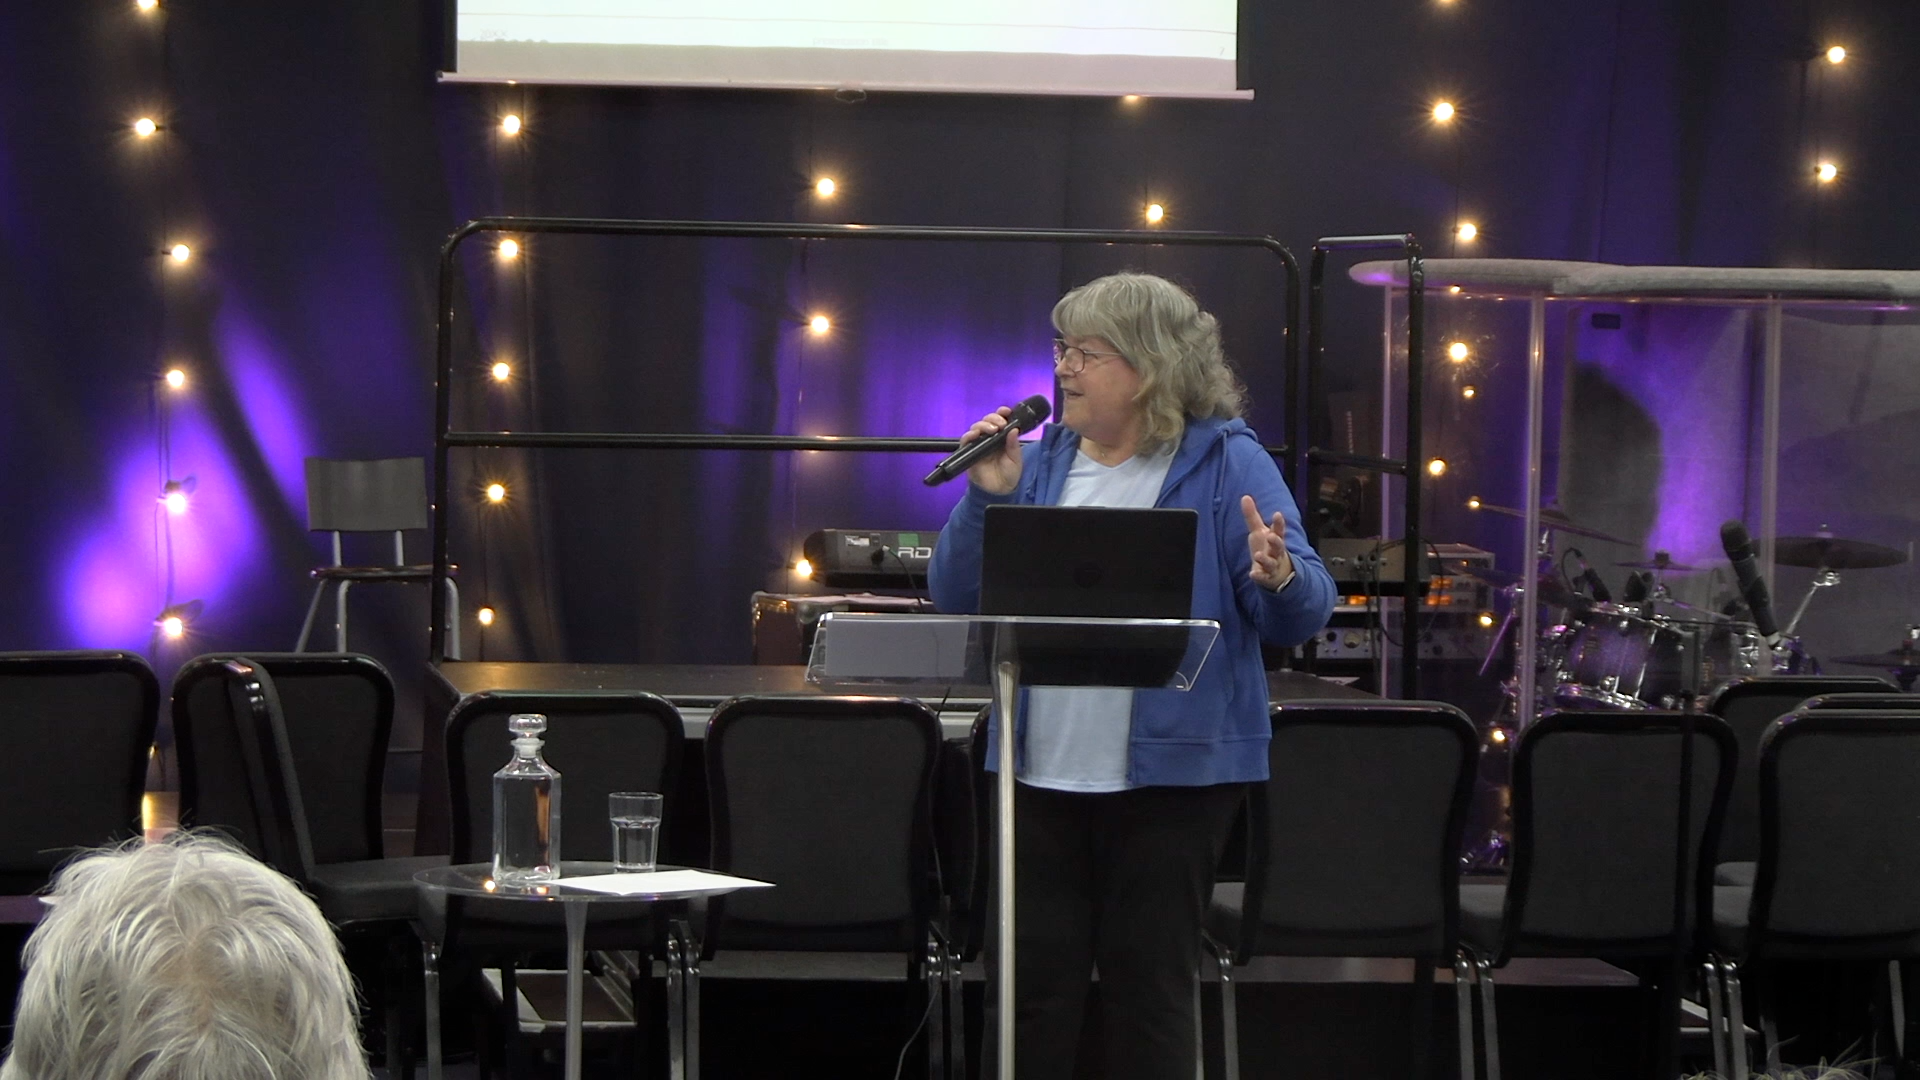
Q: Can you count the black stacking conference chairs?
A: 11